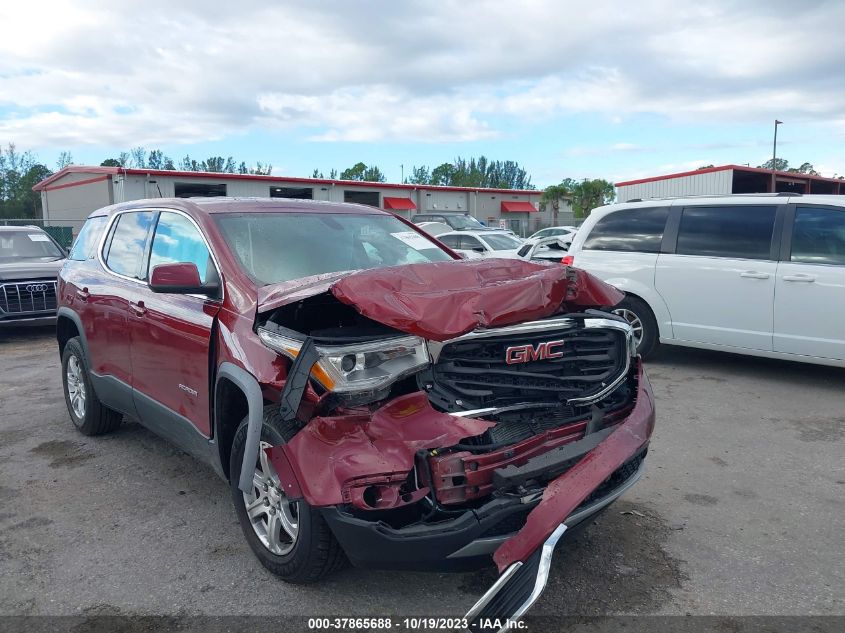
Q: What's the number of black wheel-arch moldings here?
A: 2